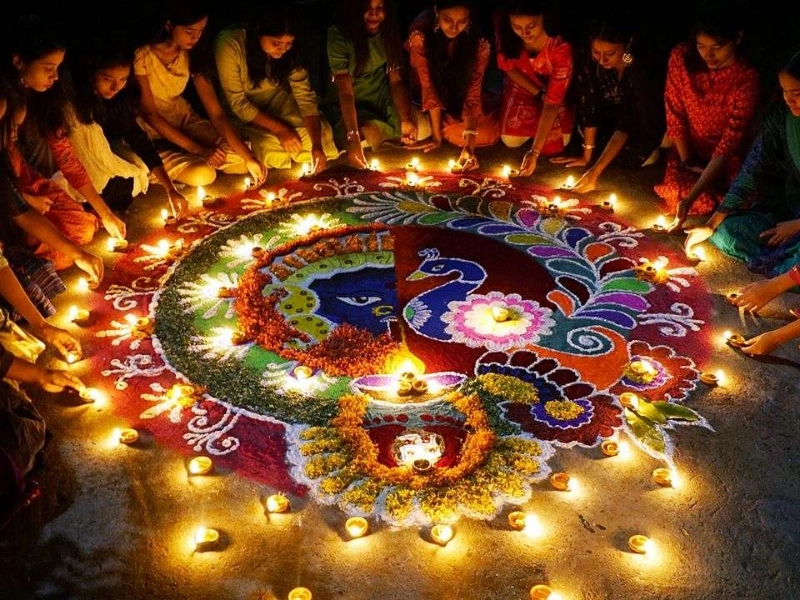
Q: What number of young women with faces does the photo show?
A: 10